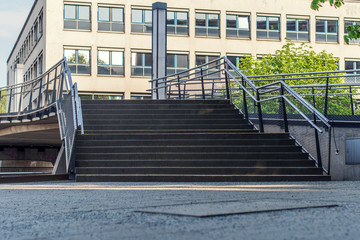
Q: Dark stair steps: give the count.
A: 14